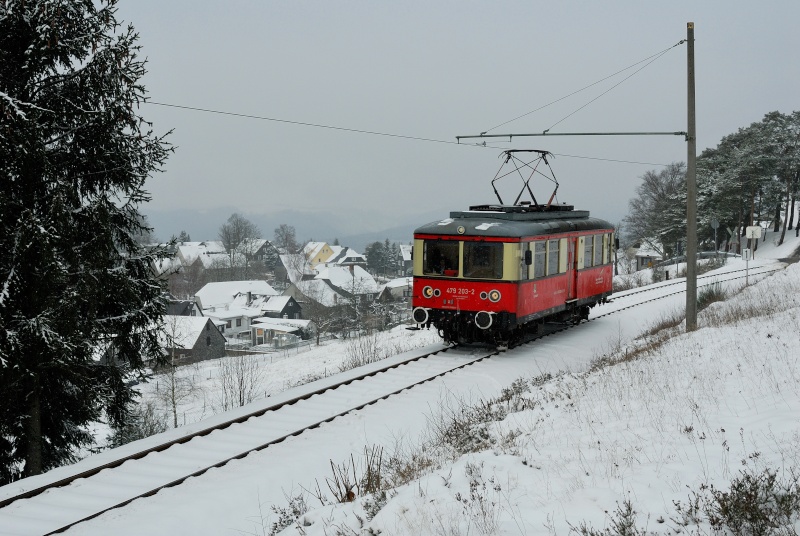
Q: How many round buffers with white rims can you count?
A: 2